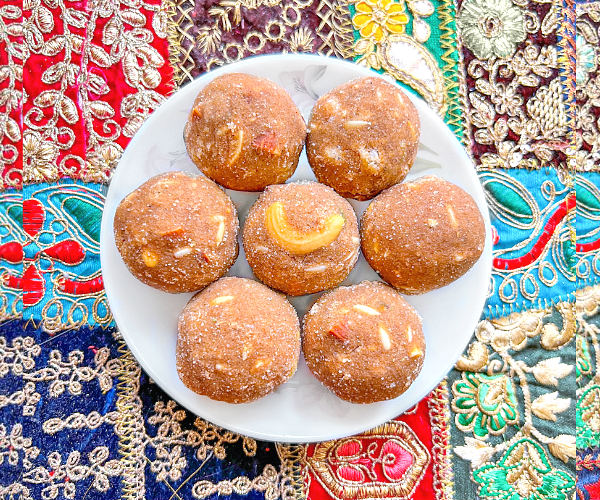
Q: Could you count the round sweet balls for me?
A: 7